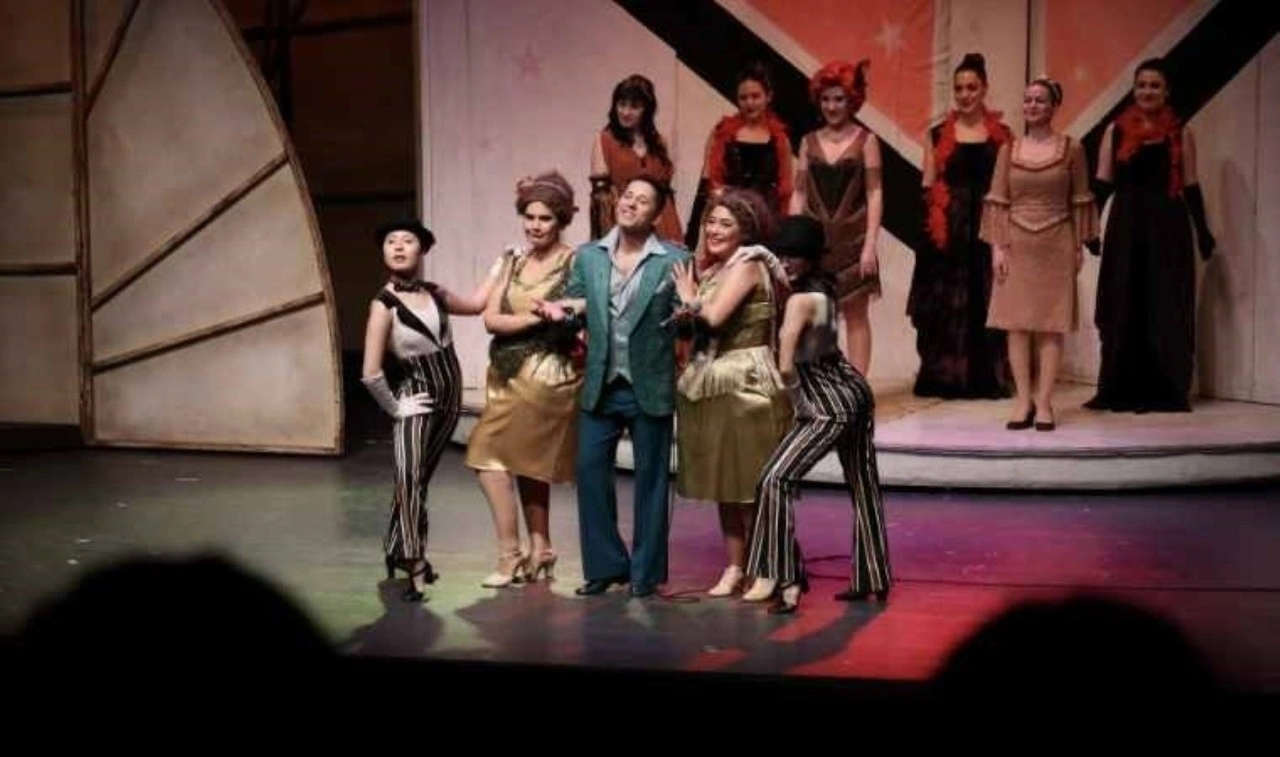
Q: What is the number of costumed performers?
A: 11